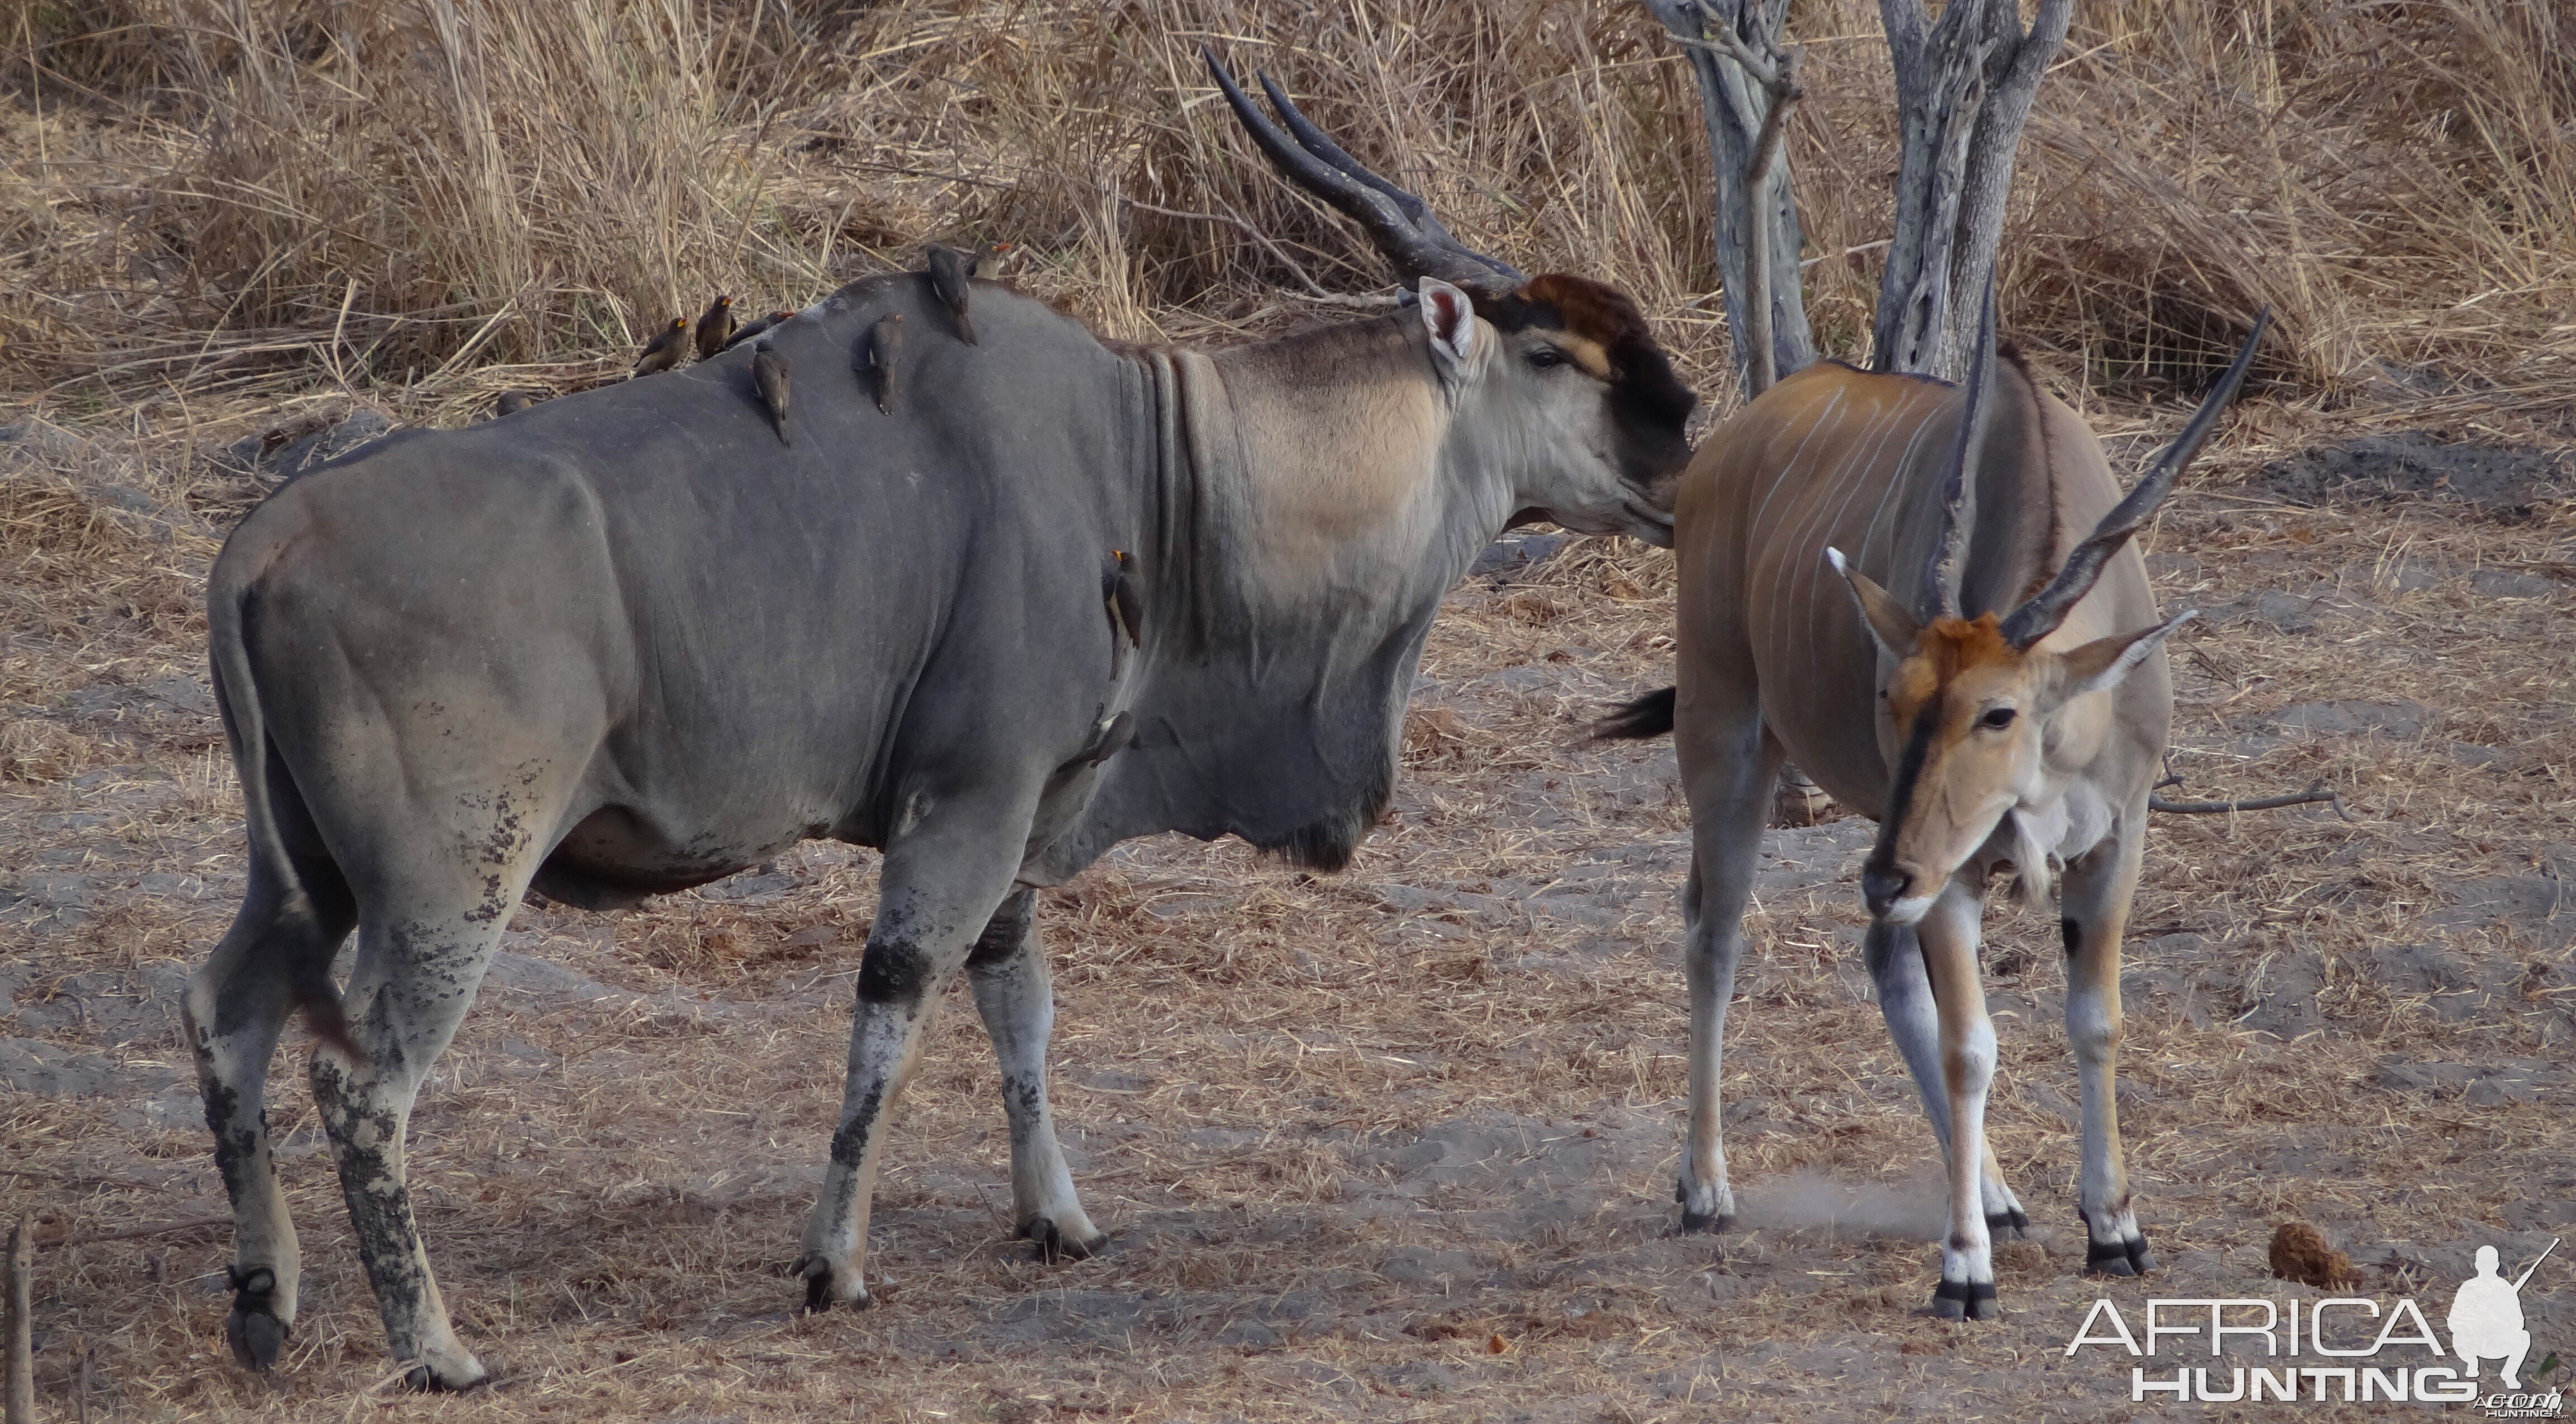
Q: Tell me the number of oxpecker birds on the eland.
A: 10